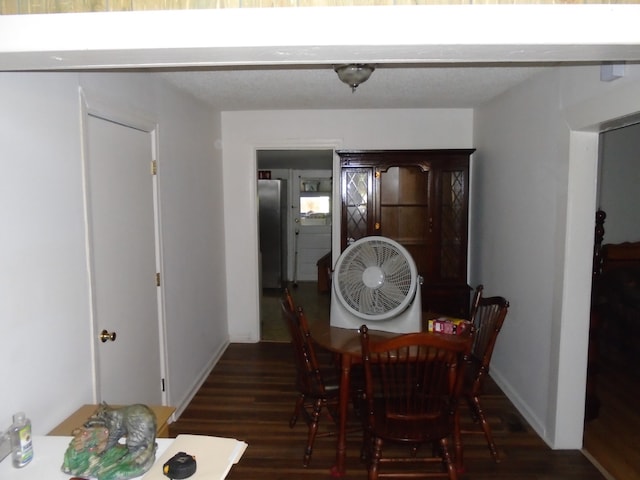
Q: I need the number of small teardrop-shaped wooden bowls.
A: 0